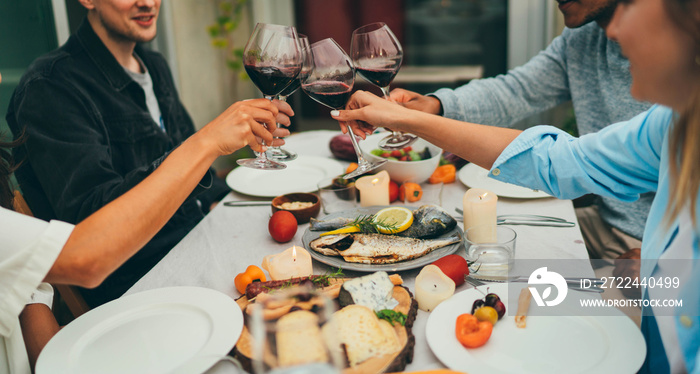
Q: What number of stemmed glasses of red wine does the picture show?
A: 4